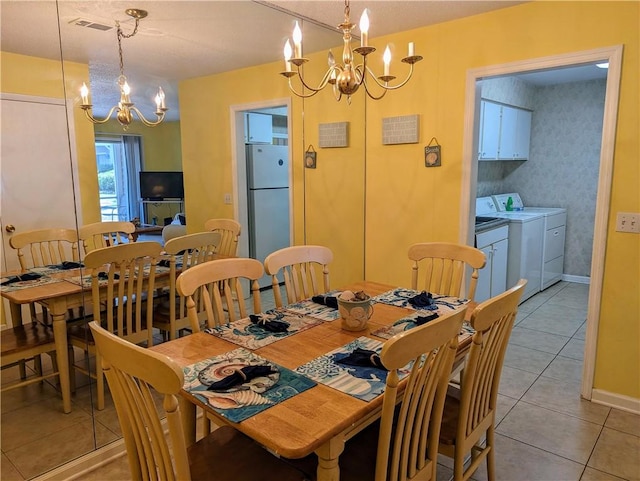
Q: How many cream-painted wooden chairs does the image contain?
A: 6